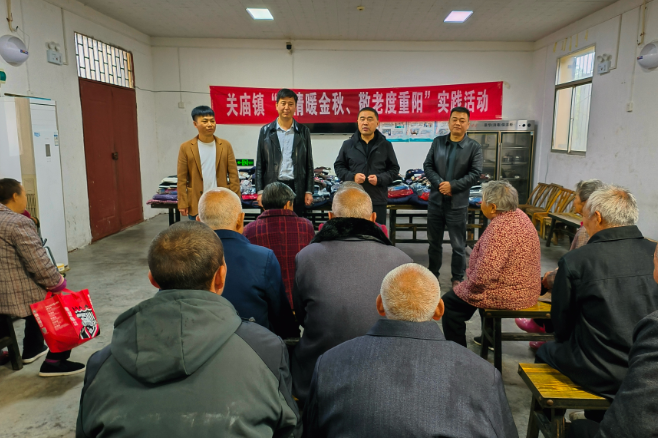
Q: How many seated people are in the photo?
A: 11